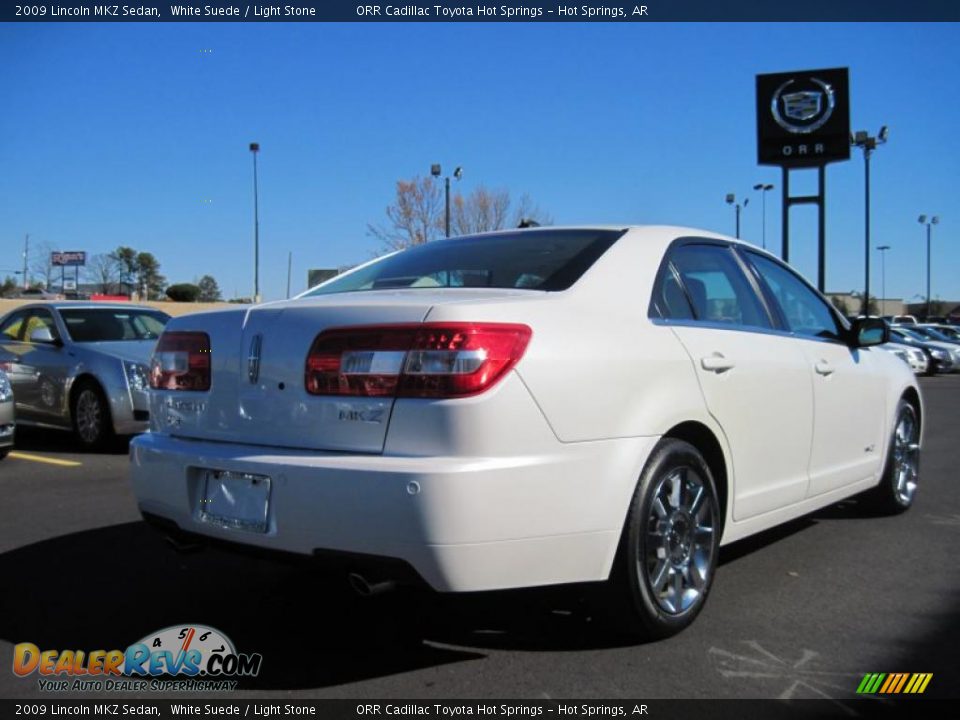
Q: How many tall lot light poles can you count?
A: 7